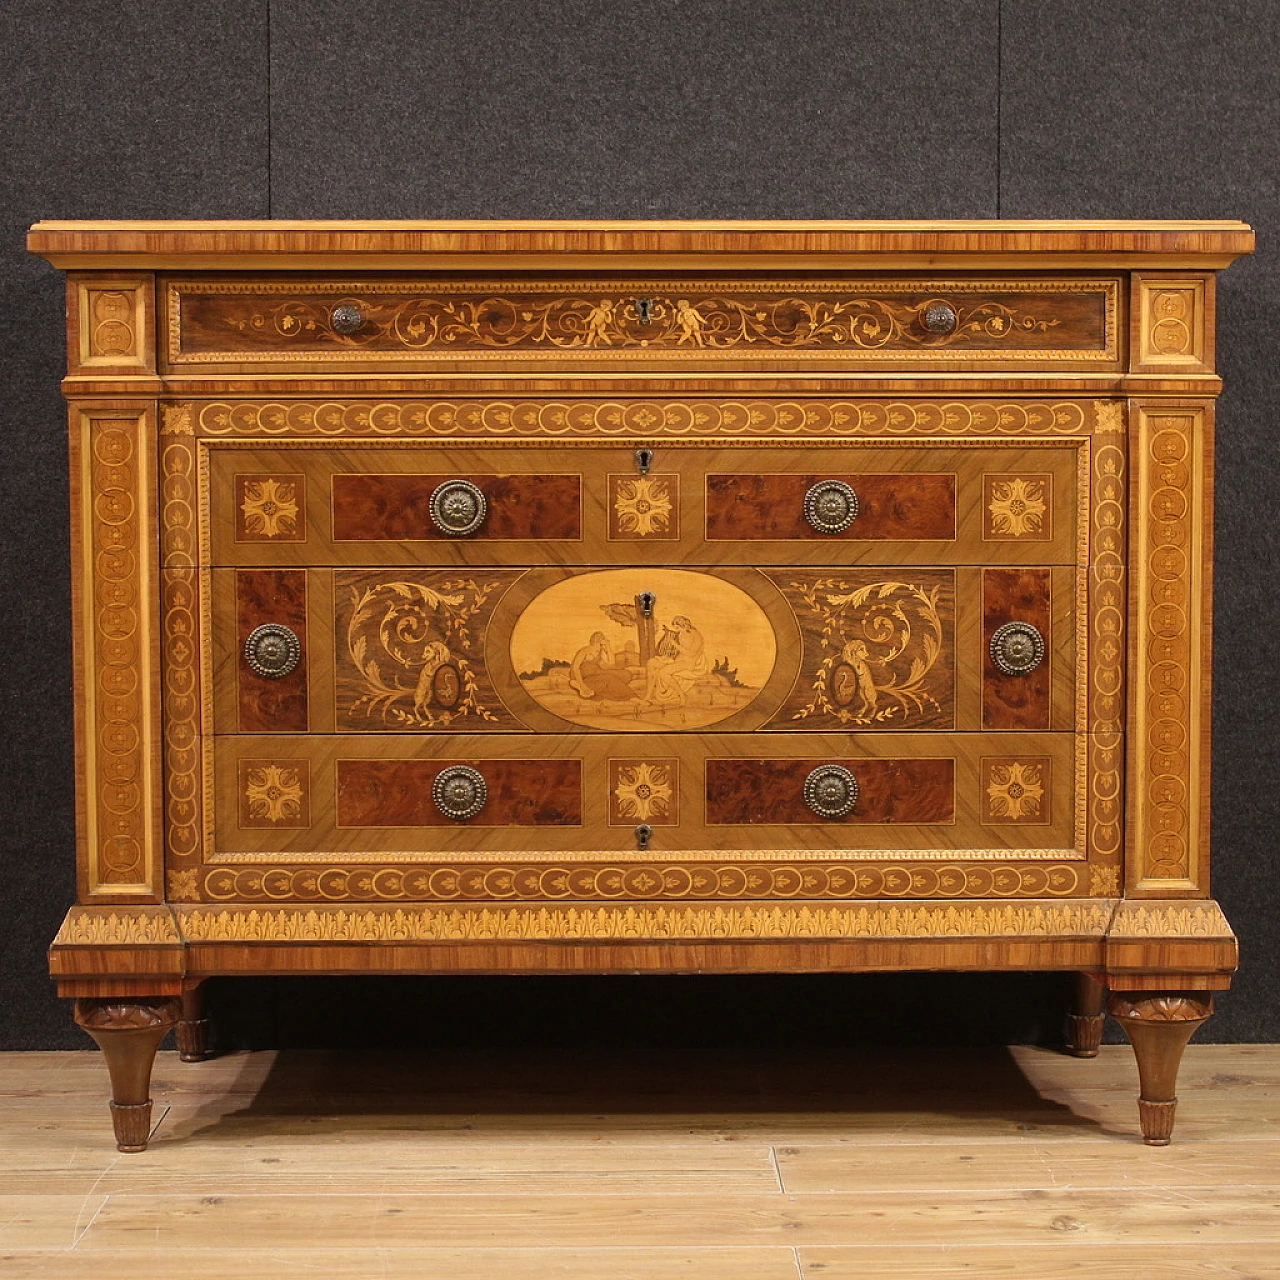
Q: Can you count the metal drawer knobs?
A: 8